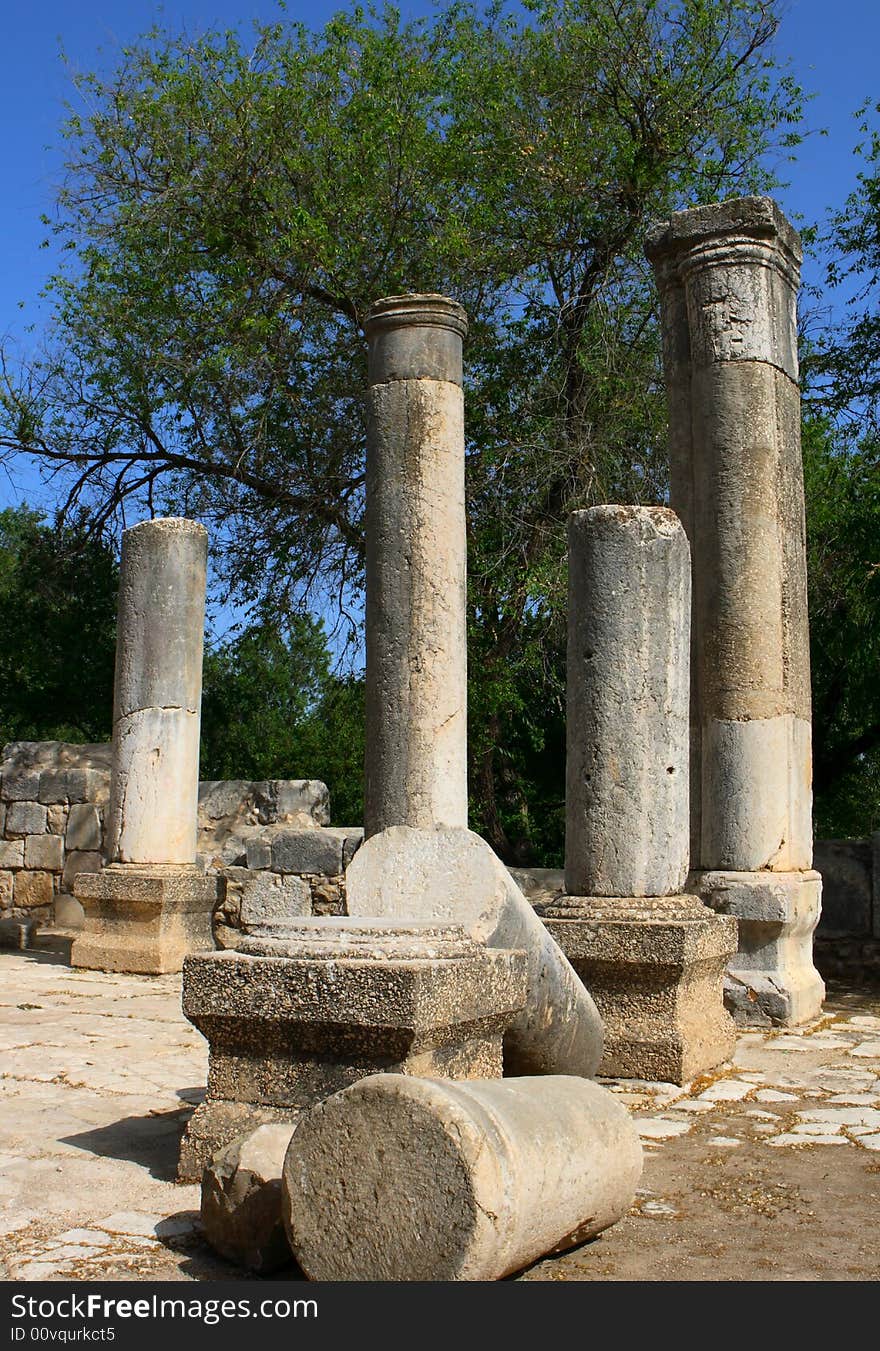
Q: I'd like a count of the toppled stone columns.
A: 2